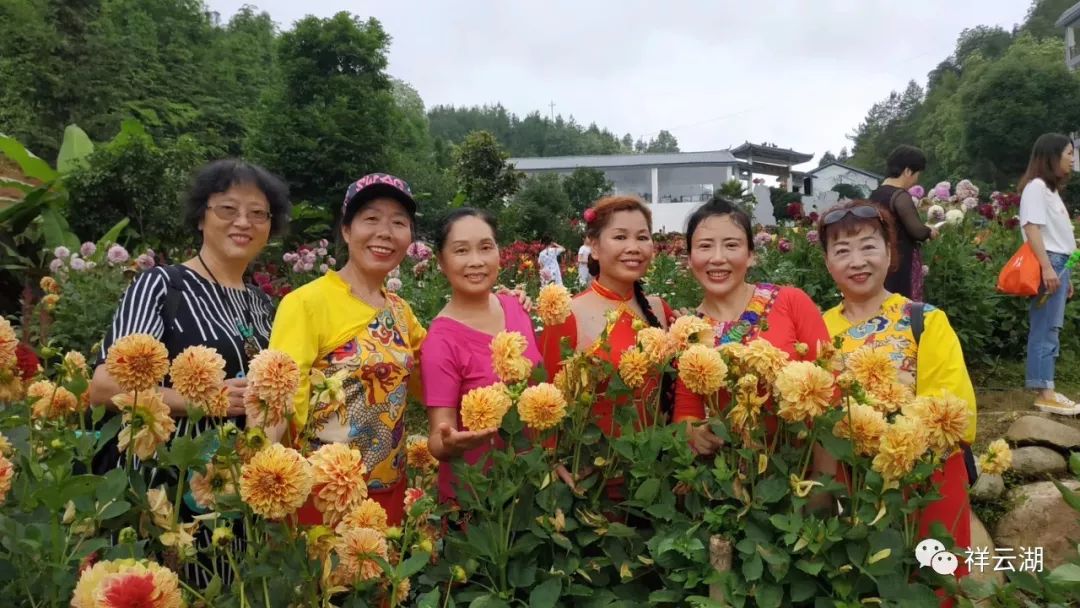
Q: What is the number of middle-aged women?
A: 6